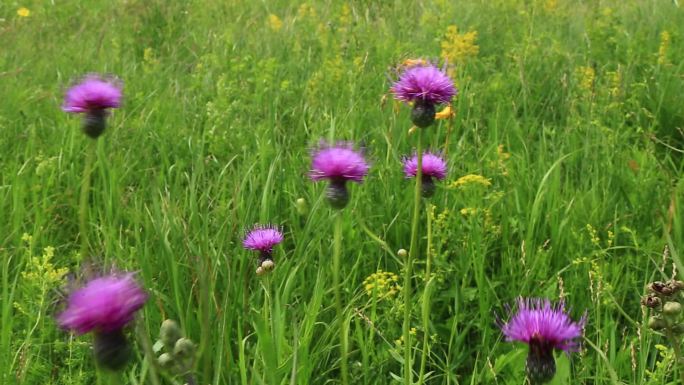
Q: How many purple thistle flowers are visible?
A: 7